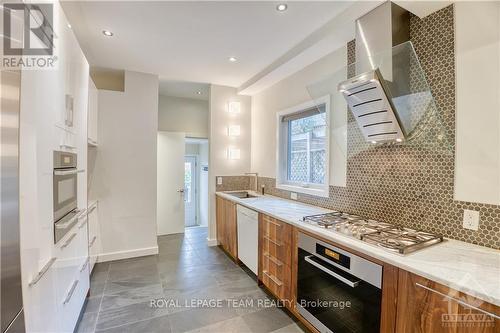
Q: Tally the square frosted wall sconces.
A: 3